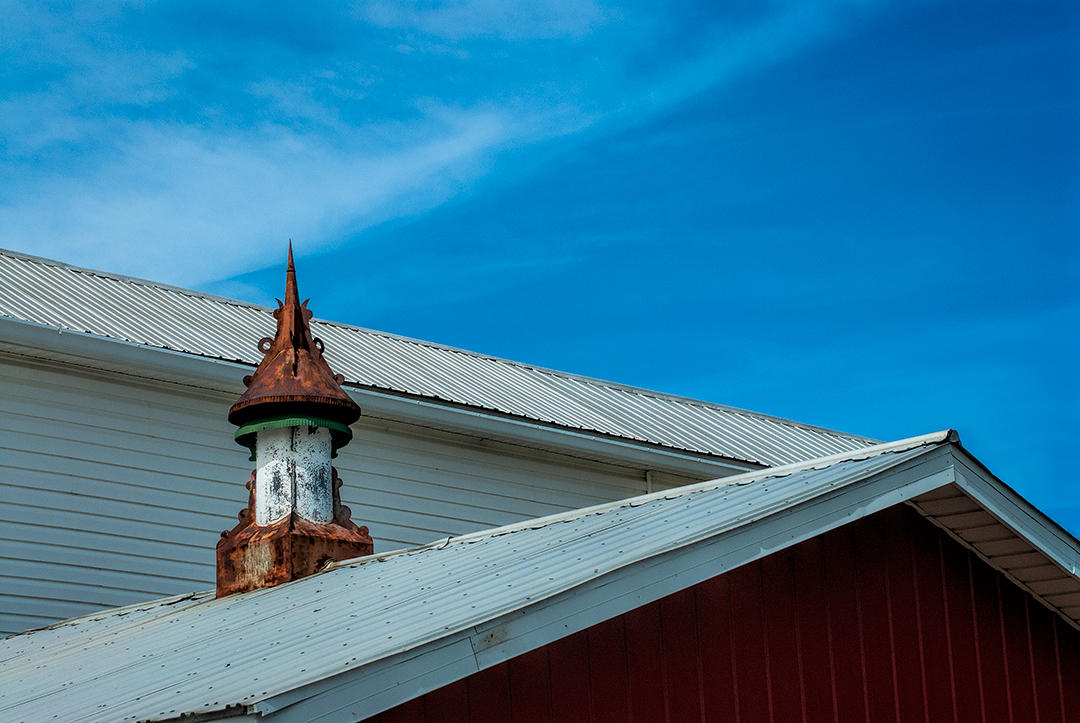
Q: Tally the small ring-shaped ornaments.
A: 2